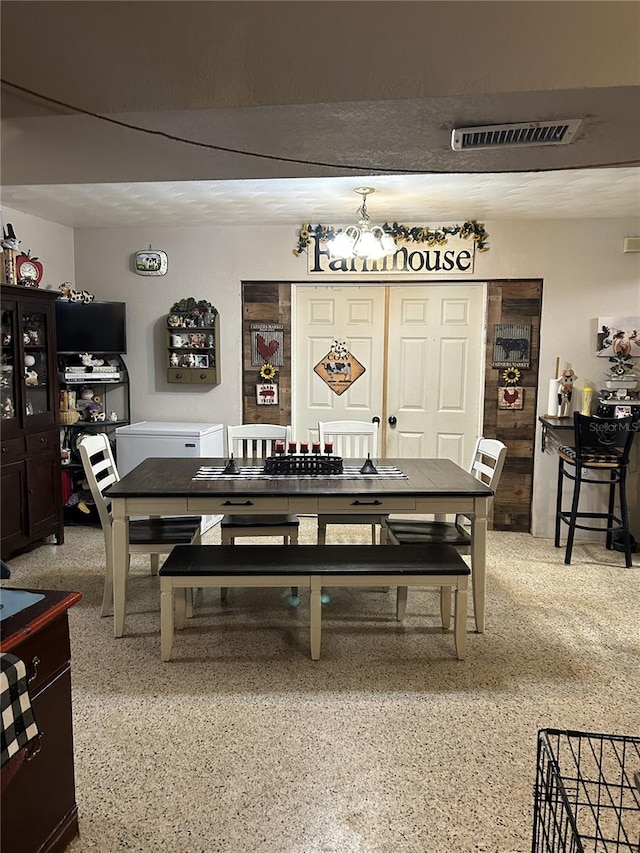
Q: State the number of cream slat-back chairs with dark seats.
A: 4